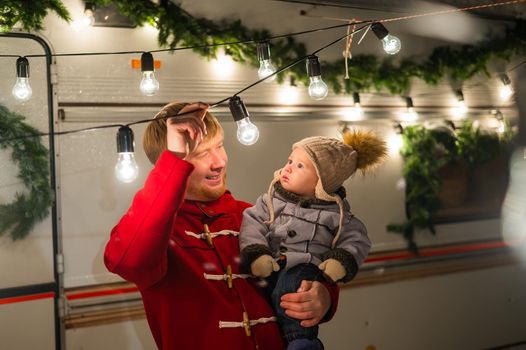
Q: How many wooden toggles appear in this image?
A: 3